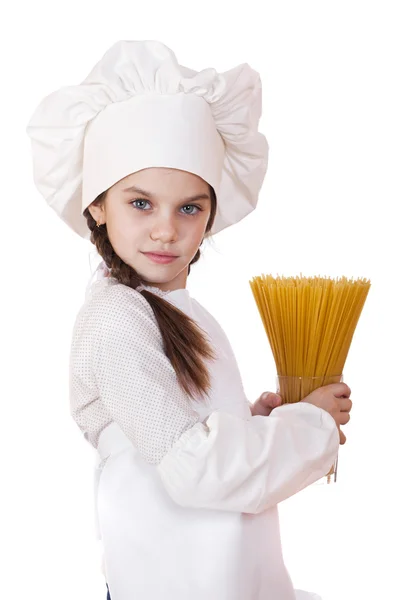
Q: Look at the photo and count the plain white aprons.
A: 1